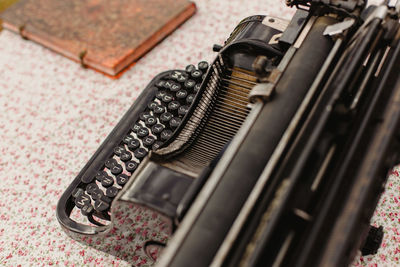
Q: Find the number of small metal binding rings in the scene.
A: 2